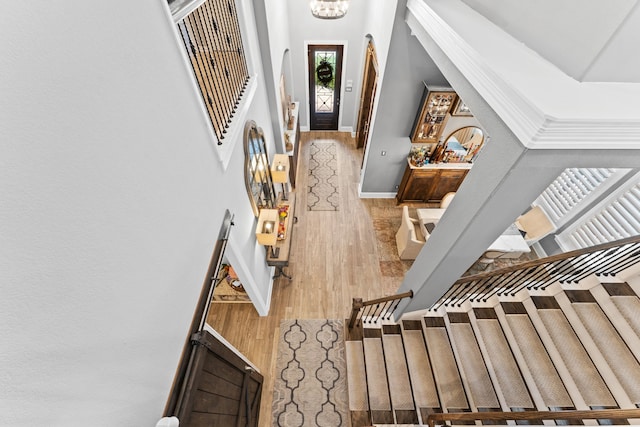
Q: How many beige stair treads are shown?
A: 11